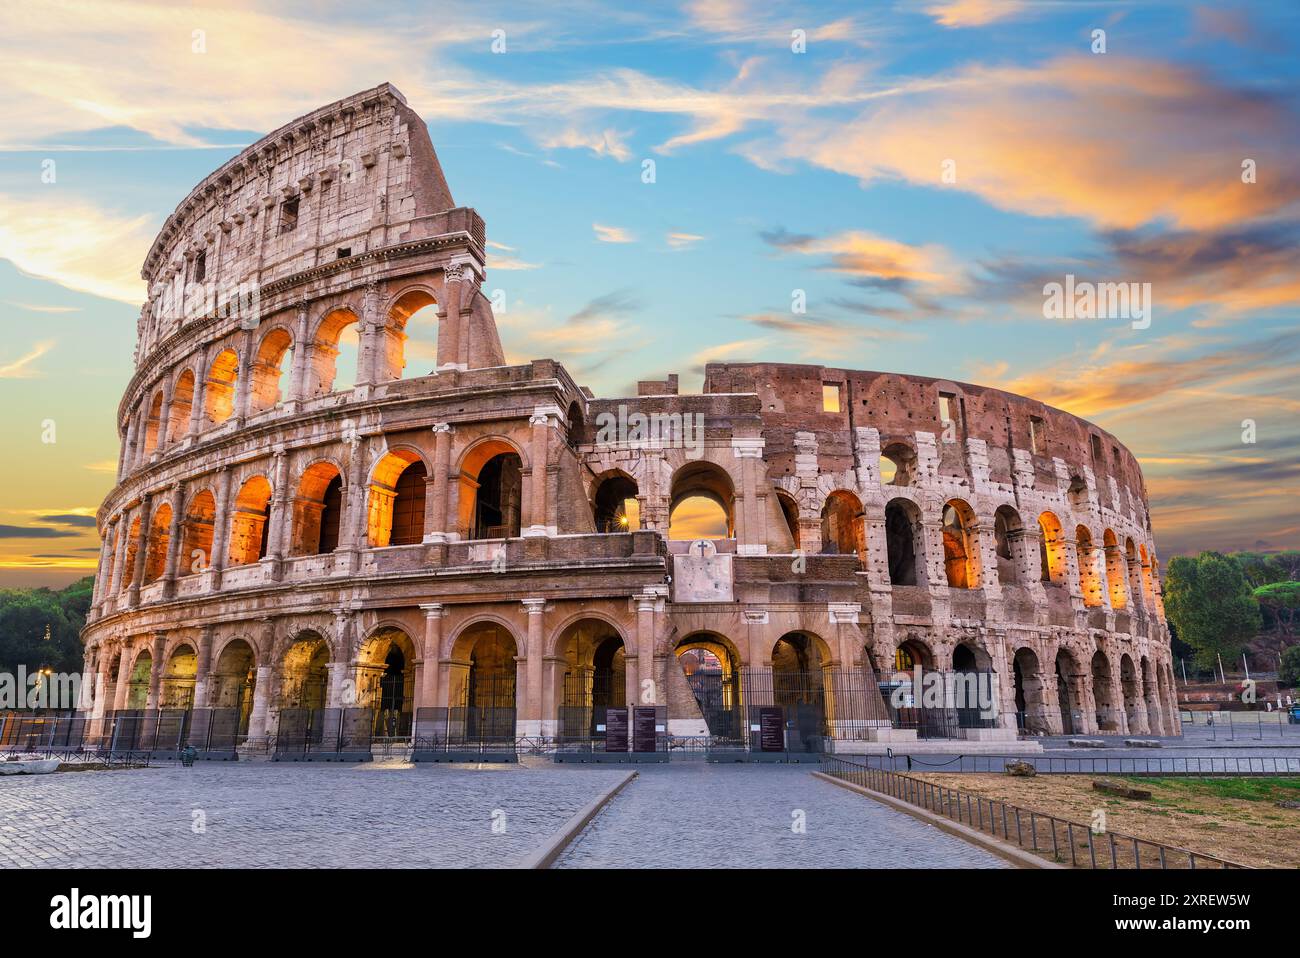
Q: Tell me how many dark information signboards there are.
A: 3